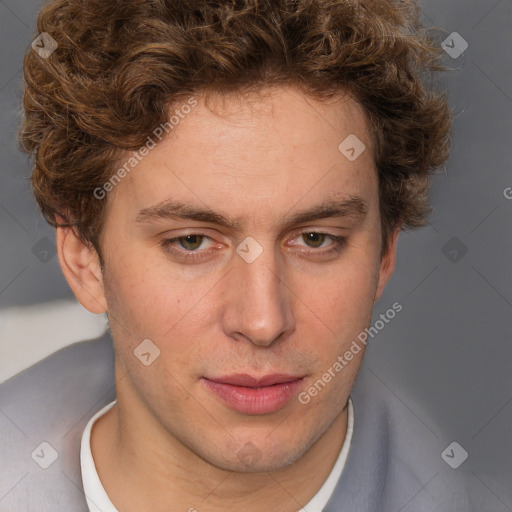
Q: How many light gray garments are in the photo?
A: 1